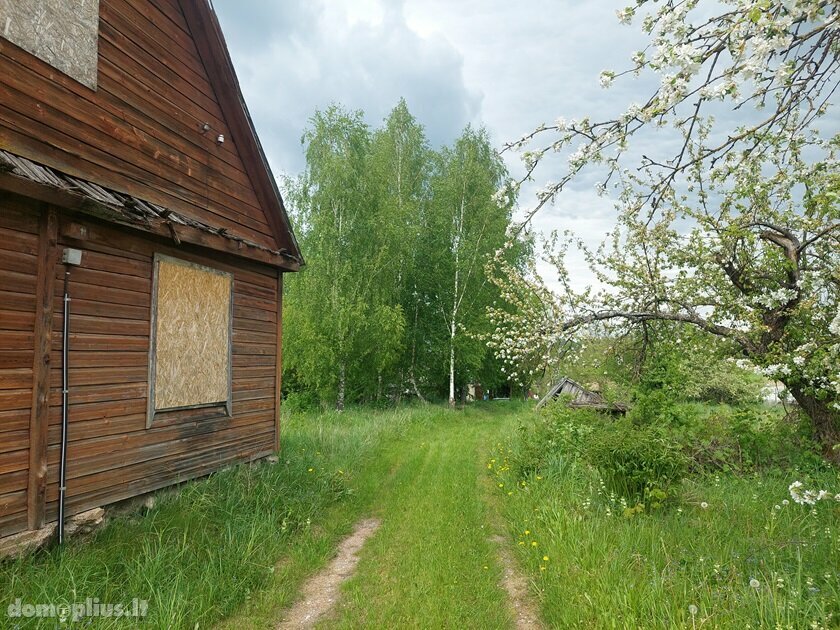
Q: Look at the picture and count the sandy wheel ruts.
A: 2